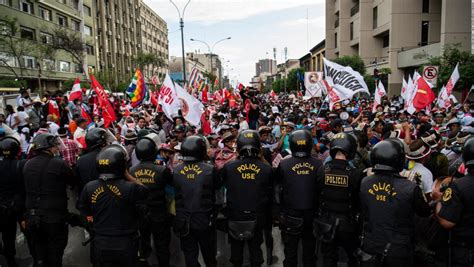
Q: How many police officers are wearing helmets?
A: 11